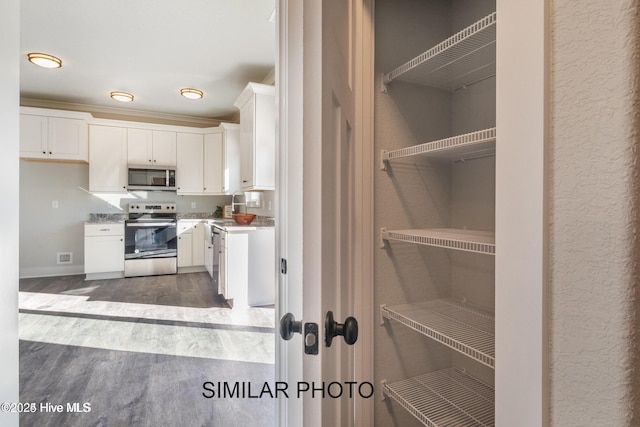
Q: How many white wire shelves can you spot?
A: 5